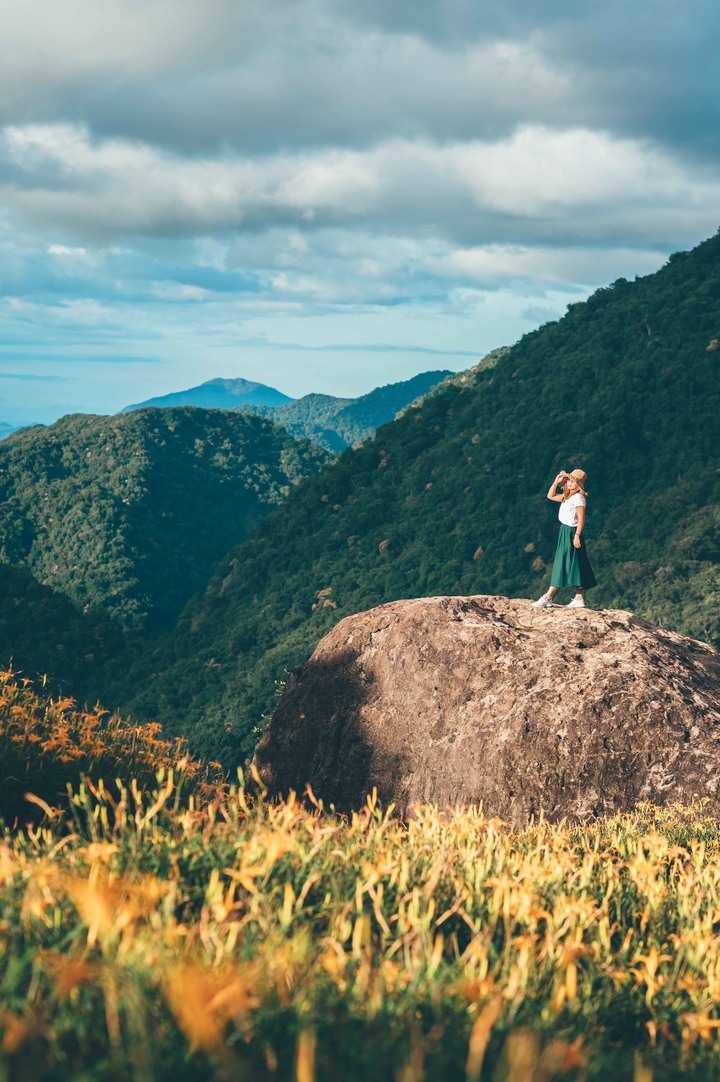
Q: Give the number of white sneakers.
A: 2